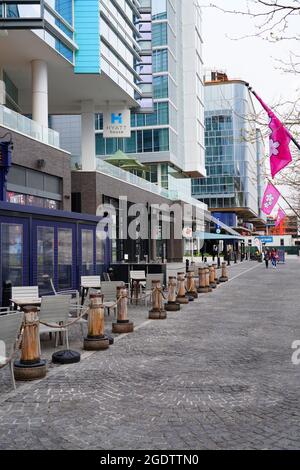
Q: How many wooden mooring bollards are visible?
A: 12